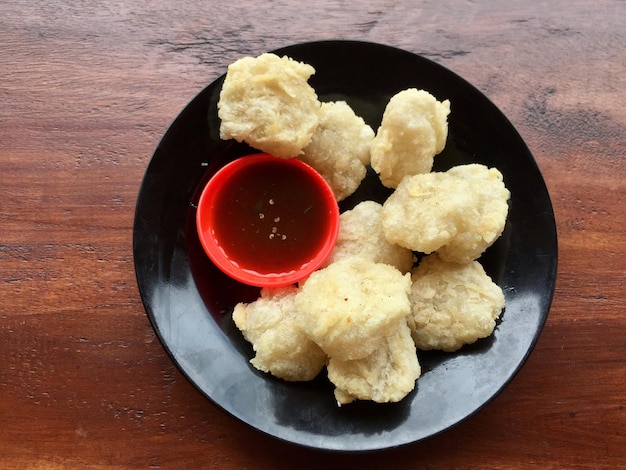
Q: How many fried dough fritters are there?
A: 9